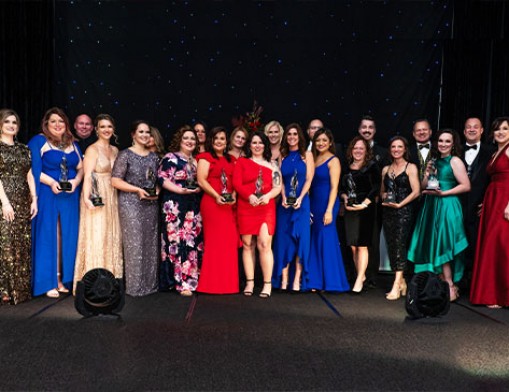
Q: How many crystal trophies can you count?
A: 10